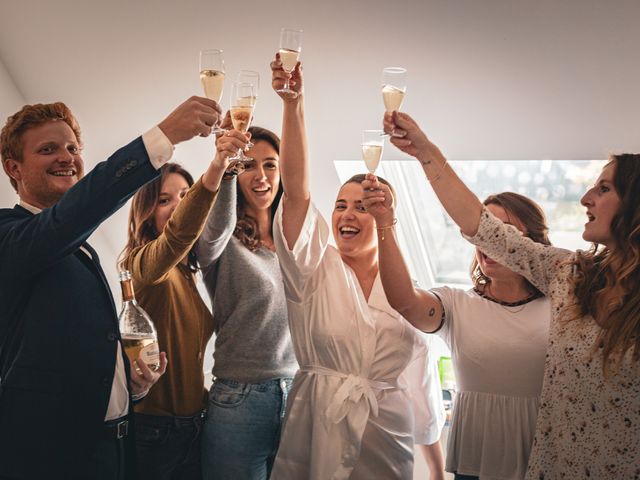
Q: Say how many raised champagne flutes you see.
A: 6